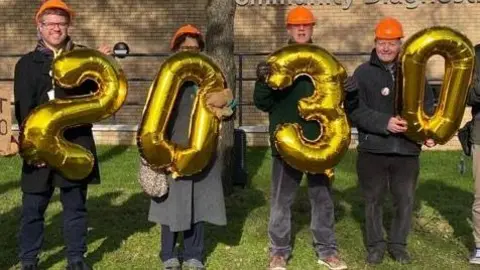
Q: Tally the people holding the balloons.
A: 4